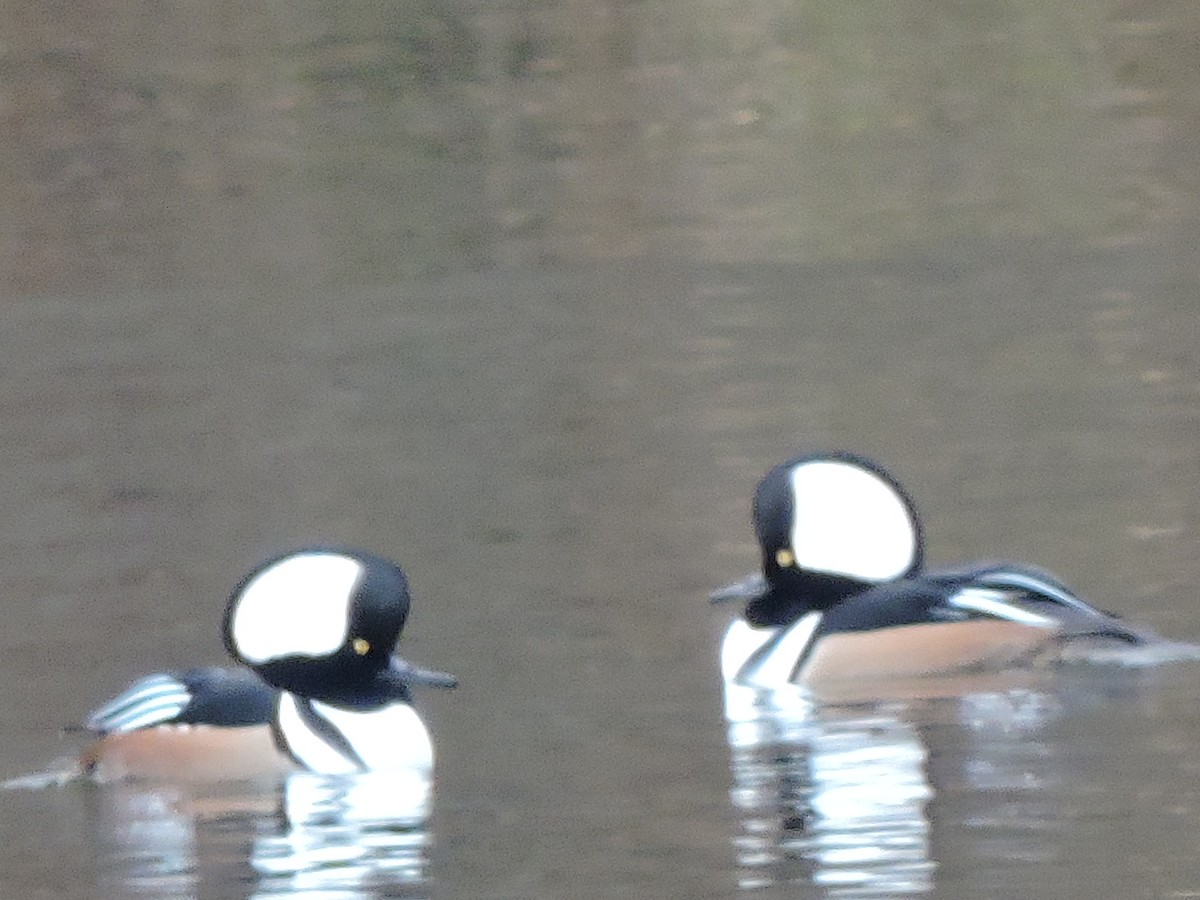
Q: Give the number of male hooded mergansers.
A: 2